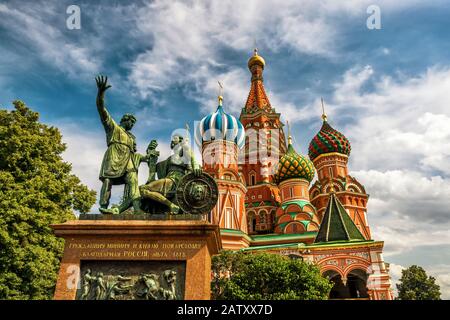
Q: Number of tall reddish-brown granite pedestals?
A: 1